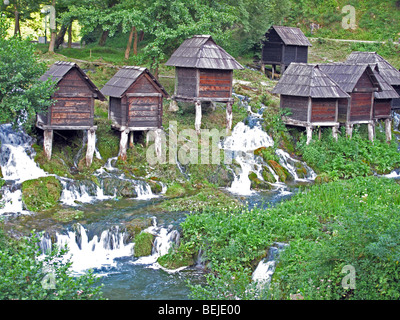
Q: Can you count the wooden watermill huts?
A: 8